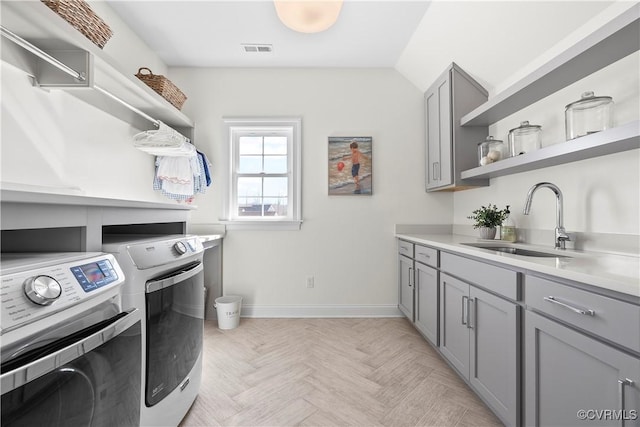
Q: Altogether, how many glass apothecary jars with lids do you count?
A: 3